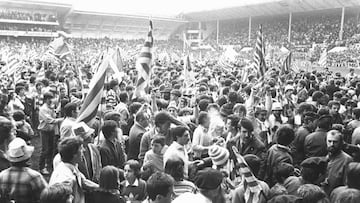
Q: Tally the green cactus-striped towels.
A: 0